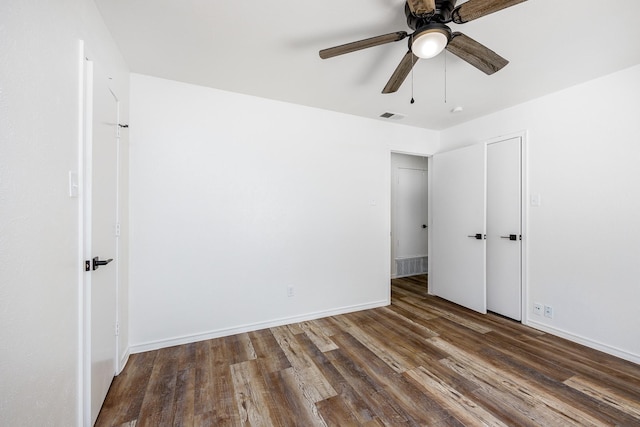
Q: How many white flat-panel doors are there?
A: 4